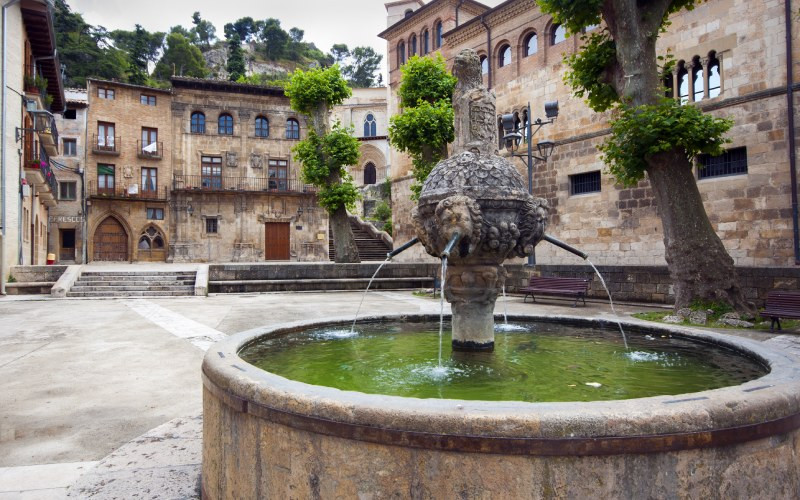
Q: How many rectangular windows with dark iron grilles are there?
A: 2